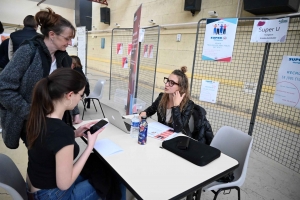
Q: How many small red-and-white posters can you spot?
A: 5